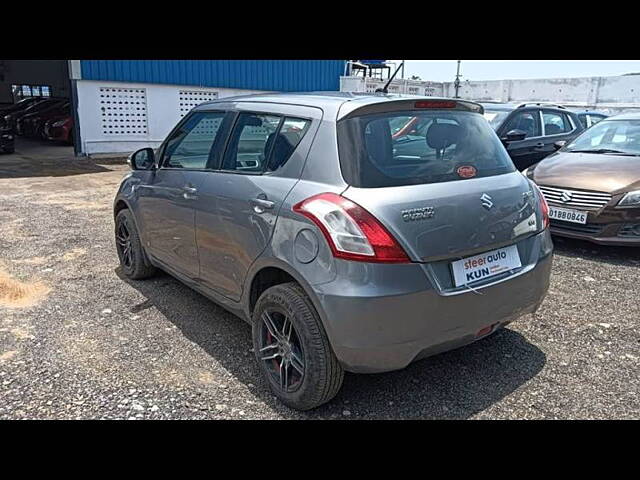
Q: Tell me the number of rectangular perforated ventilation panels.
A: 2